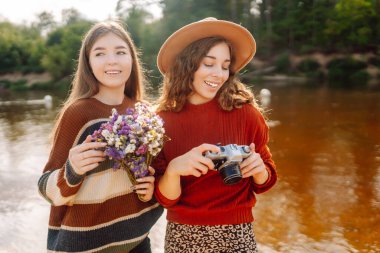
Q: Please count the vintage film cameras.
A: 1